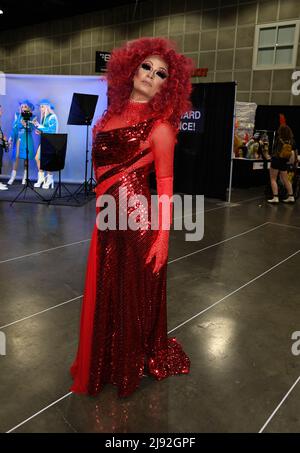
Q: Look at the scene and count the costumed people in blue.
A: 2